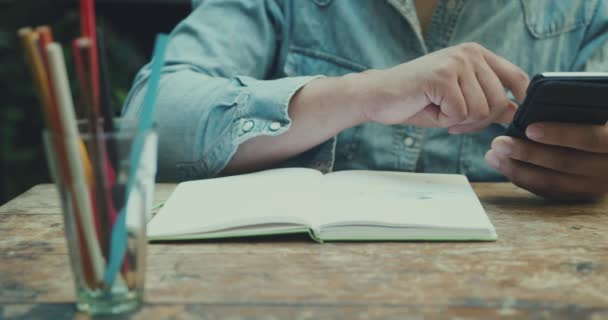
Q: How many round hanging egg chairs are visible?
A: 0